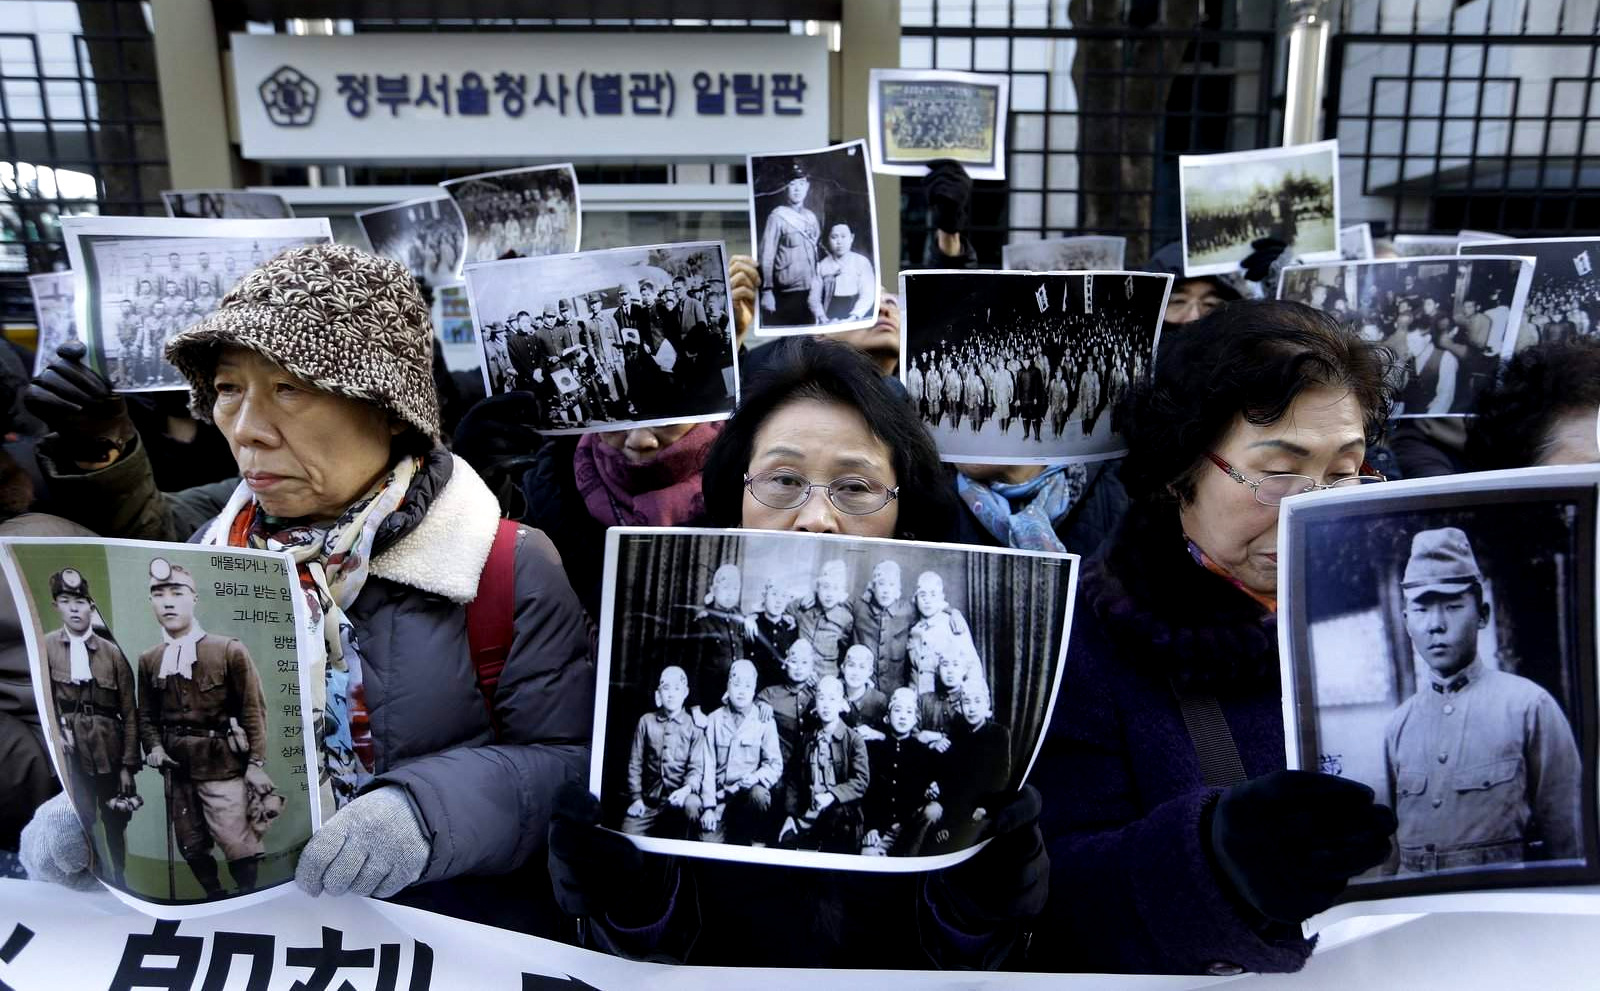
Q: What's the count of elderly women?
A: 3